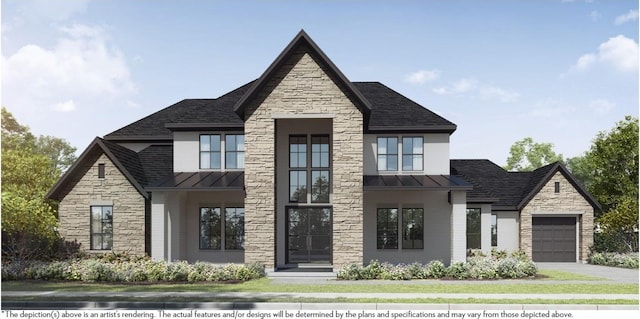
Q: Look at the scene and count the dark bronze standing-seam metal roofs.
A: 2